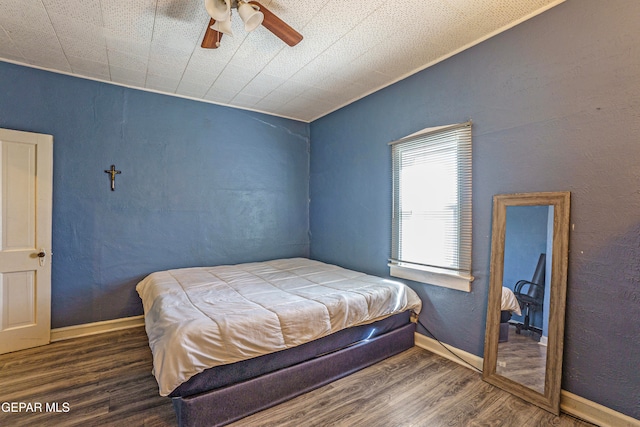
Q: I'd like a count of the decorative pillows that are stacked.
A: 0